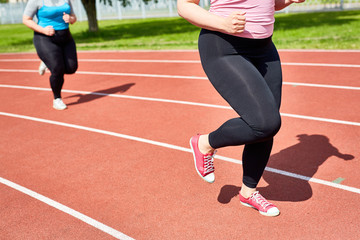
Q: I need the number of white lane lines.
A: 5